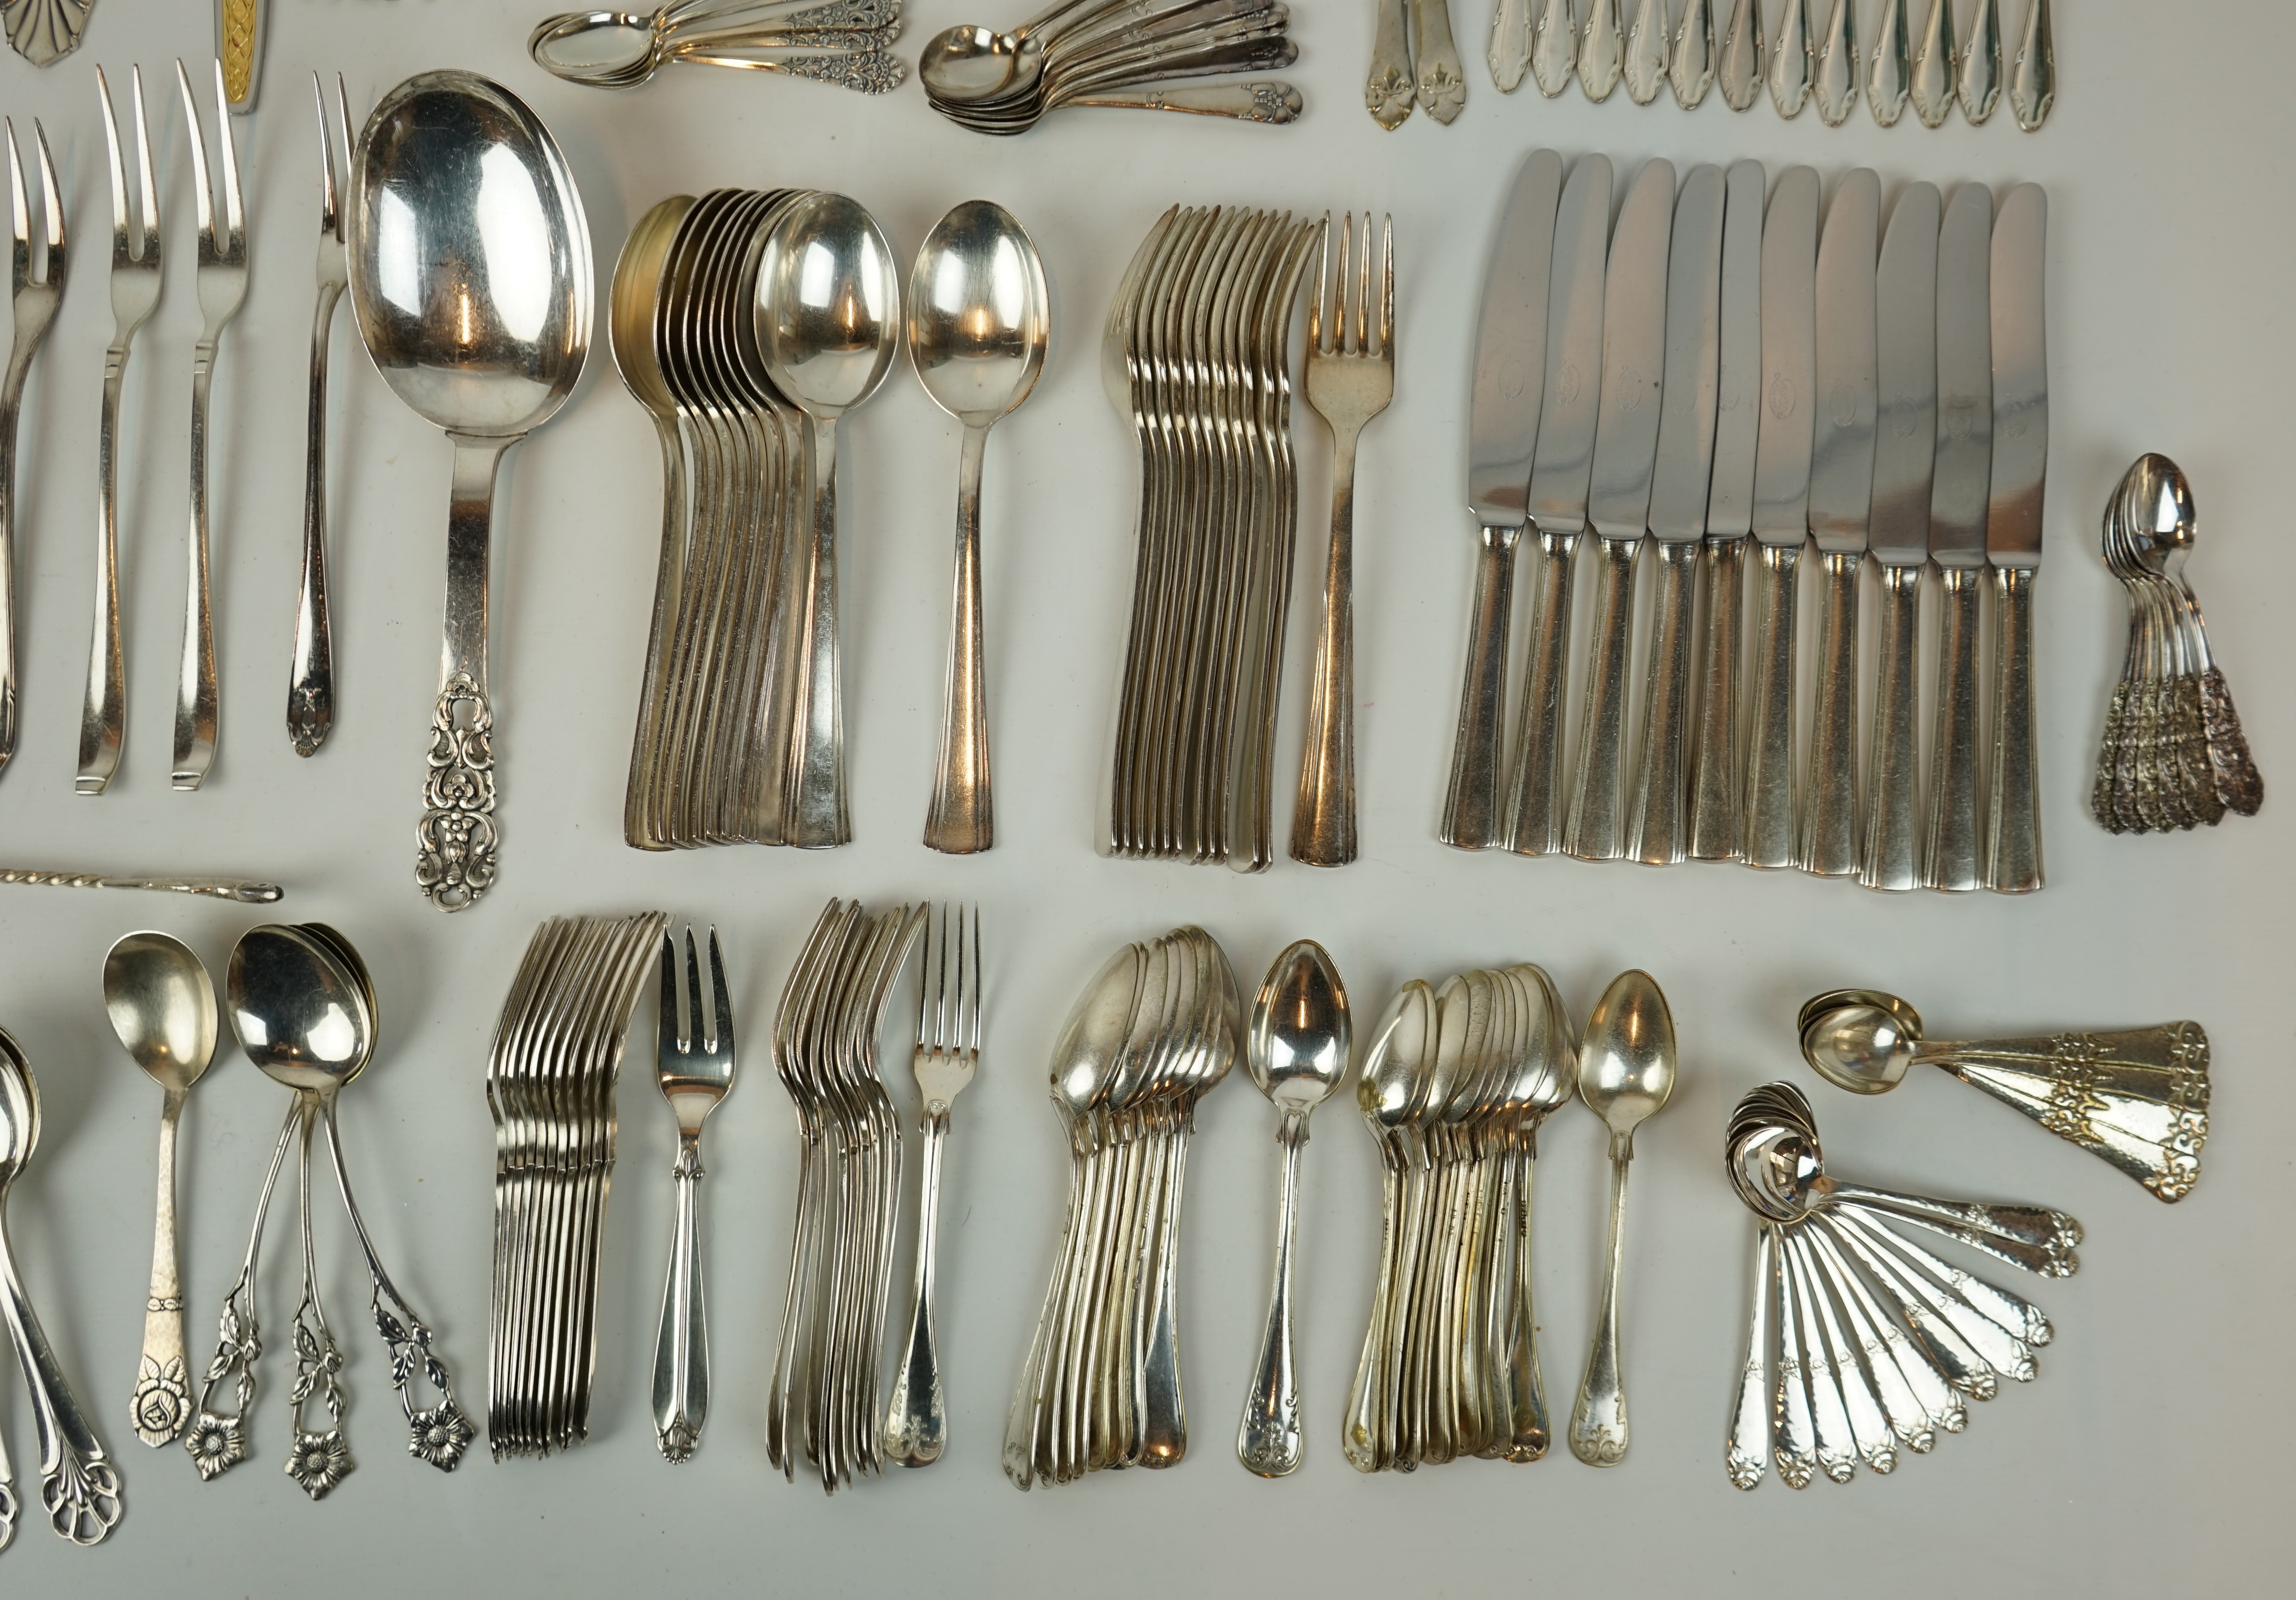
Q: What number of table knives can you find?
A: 10